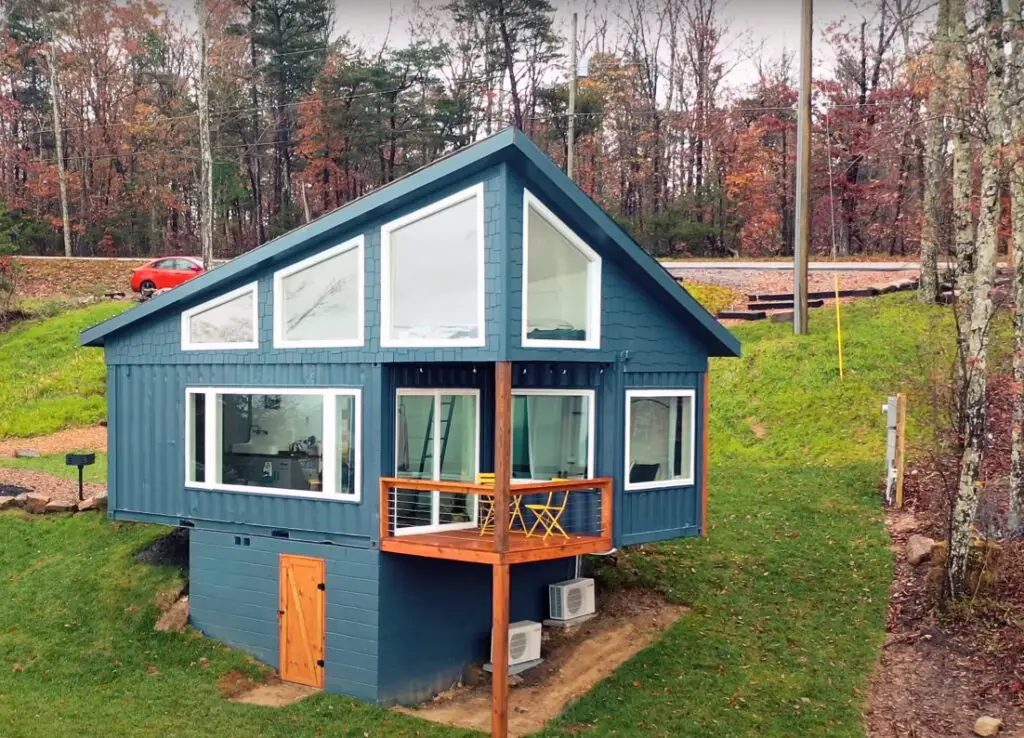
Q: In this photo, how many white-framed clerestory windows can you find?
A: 4